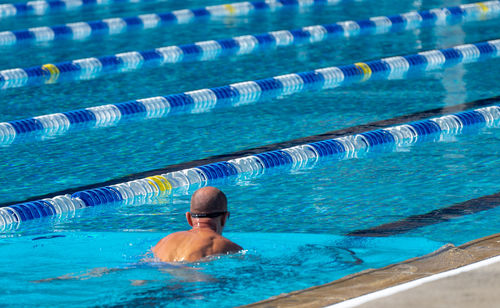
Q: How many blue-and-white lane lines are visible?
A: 5